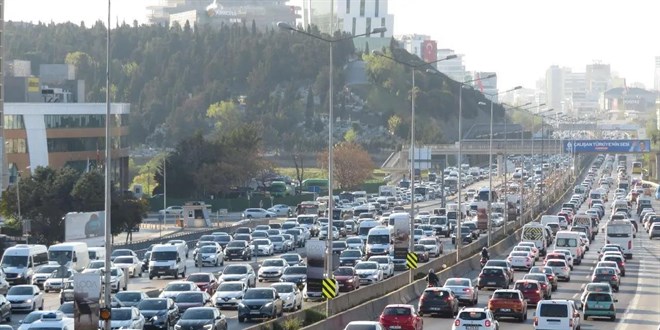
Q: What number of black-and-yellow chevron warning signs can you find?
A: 2